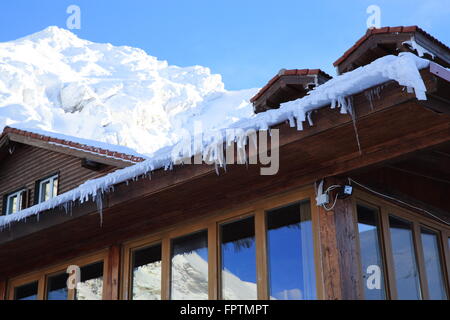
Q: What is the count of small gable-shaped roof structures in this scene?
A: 2